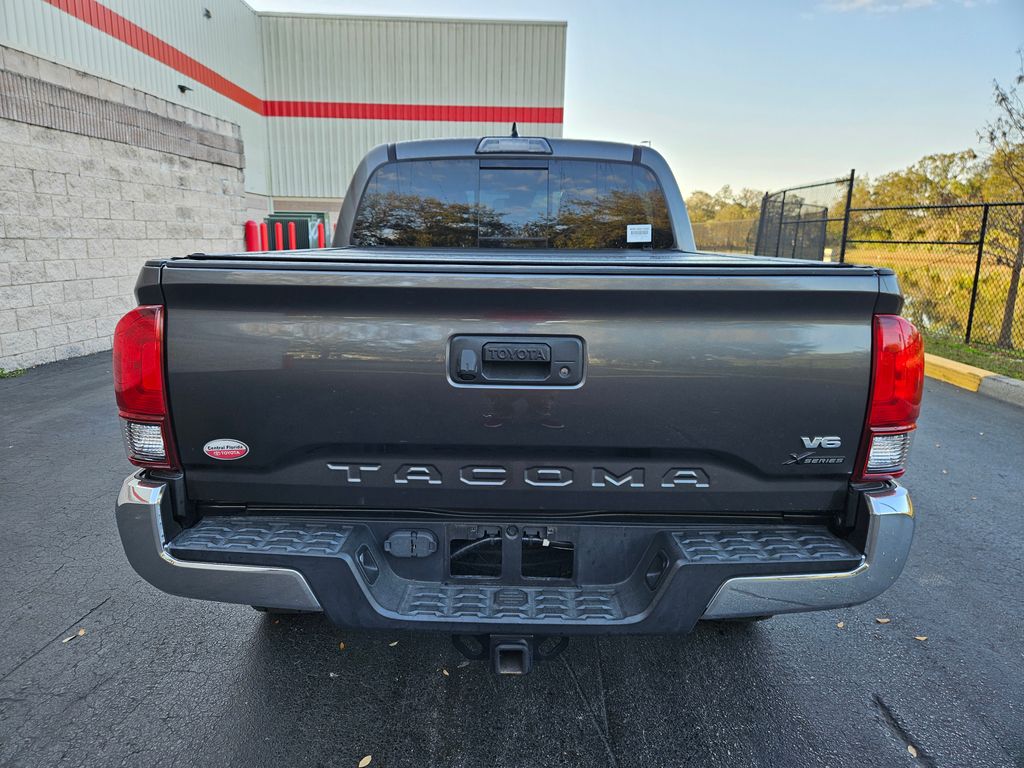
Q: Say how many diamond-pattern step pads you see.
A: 3